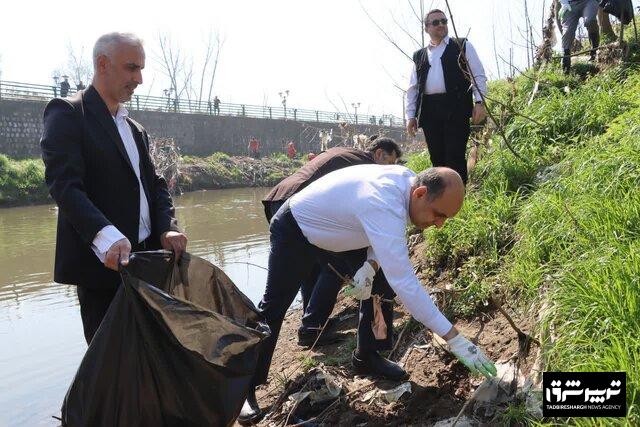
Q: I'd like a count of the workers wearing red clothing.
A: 3